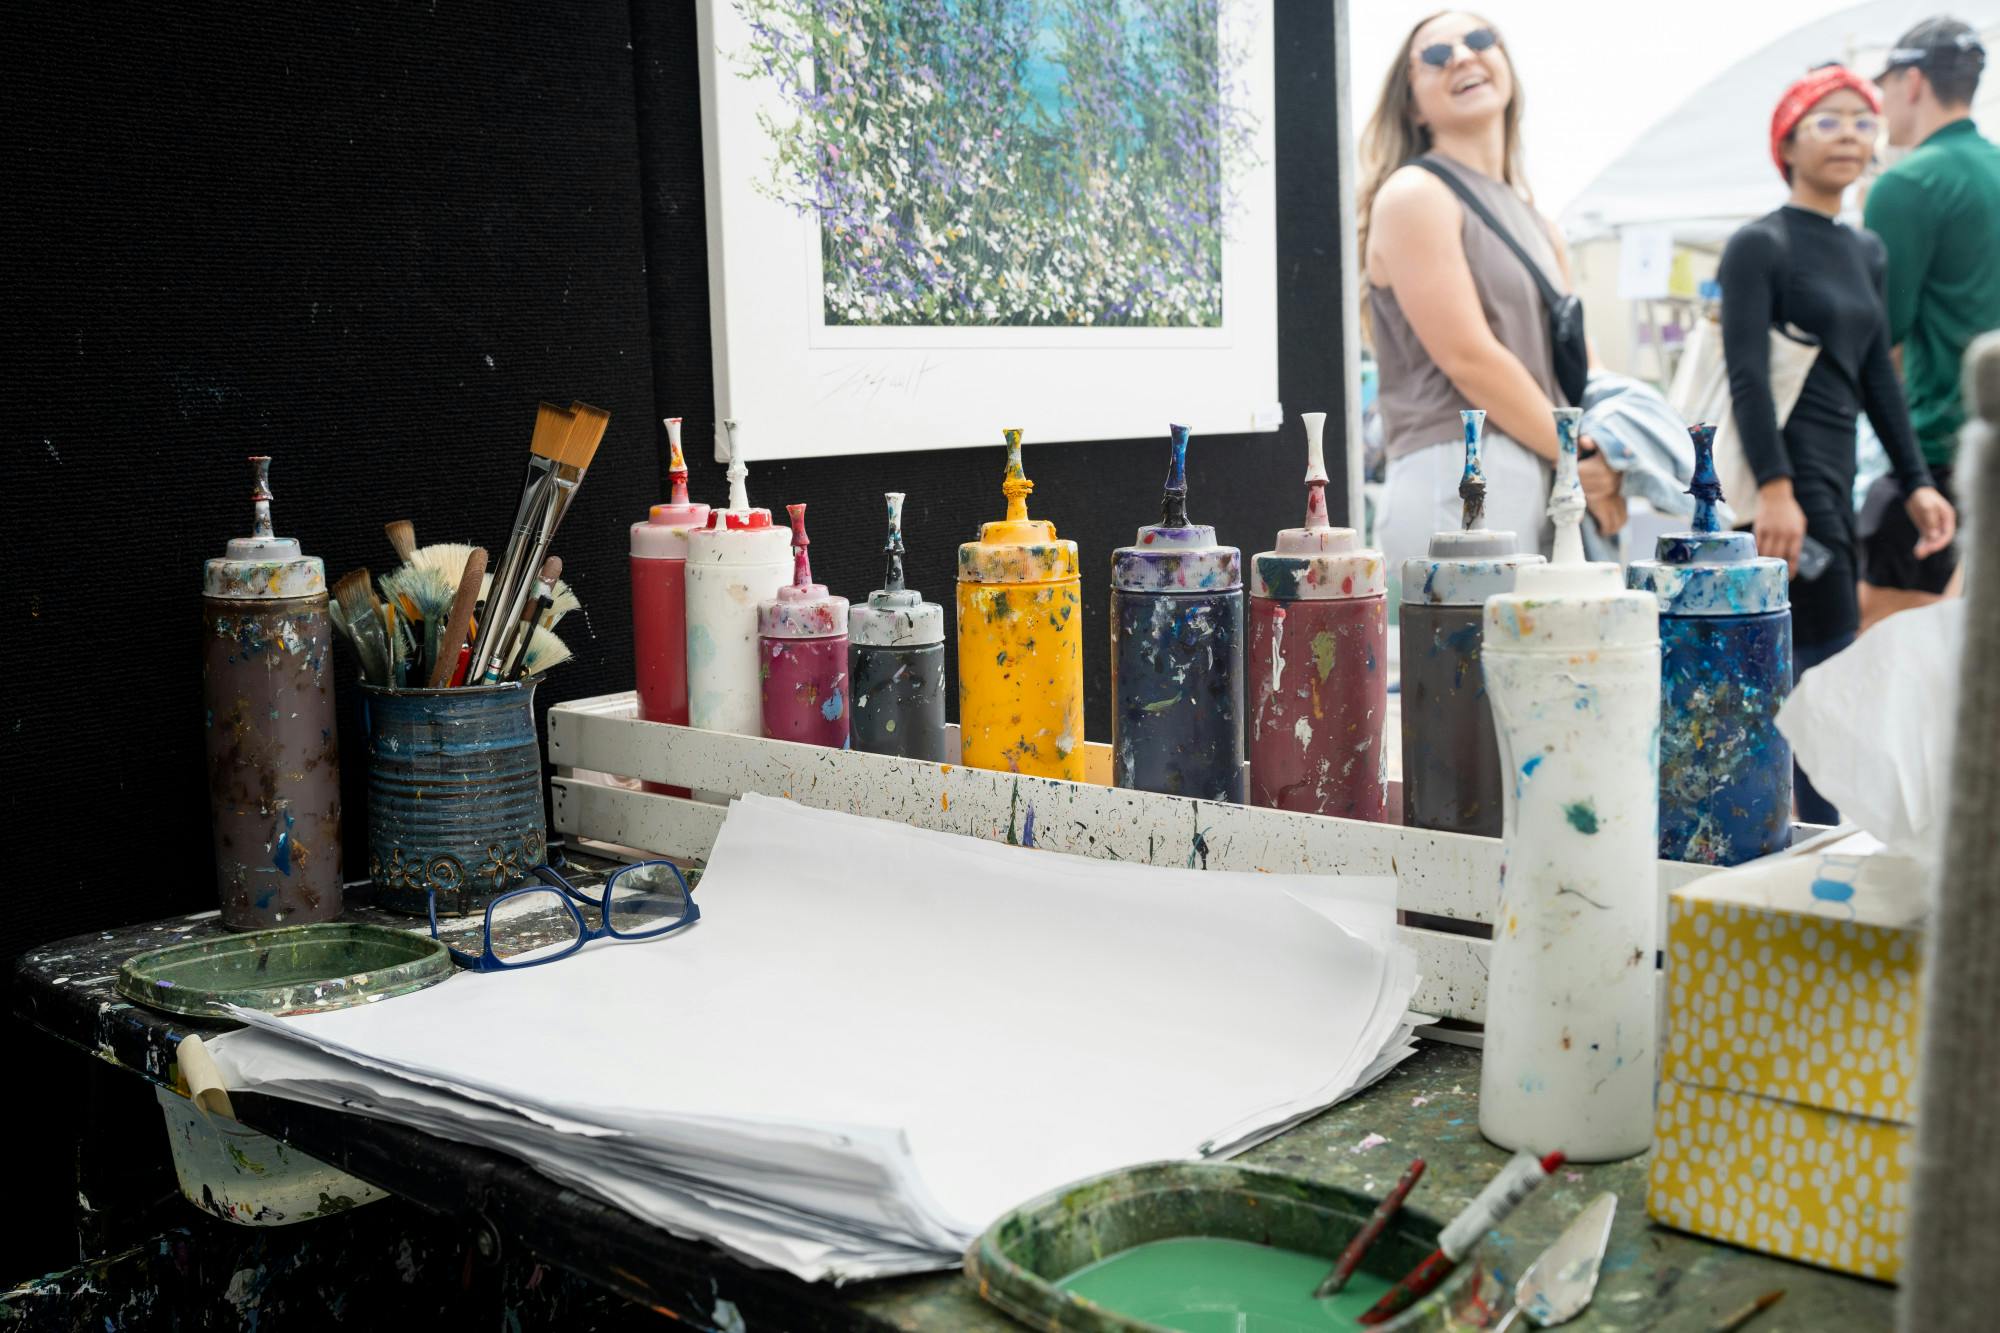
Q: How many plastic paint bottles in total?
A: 11